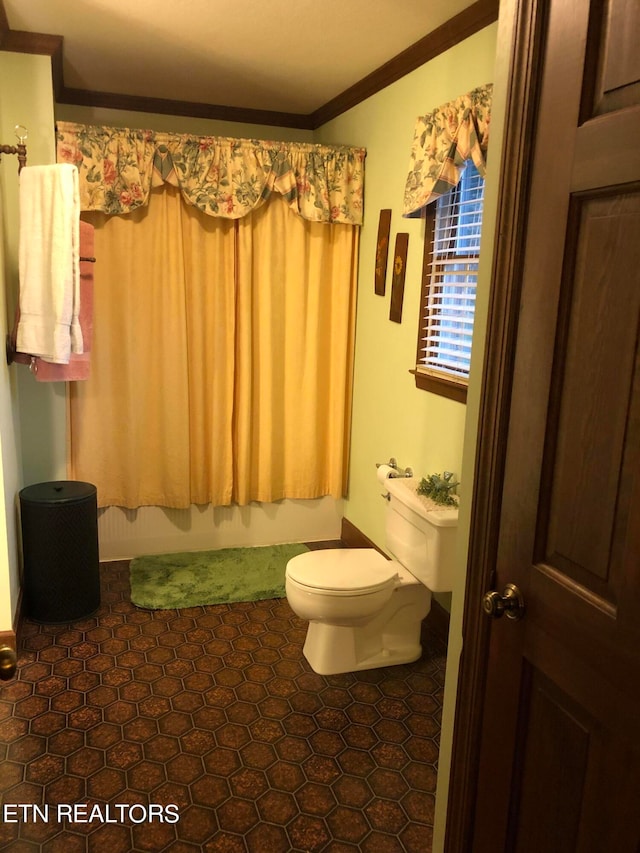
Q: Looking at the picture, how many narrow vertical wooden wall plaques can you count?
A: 2